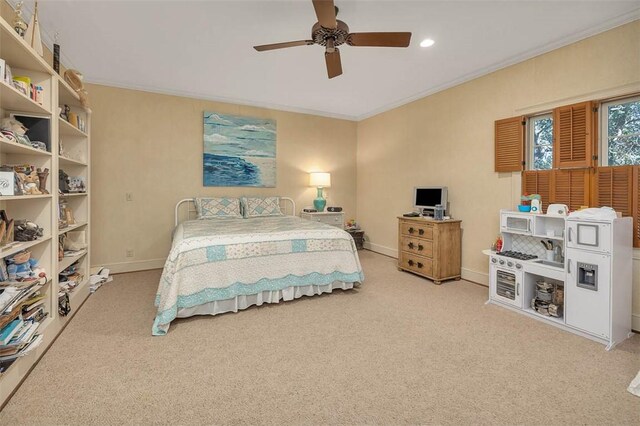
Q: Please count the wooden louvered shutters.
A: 6